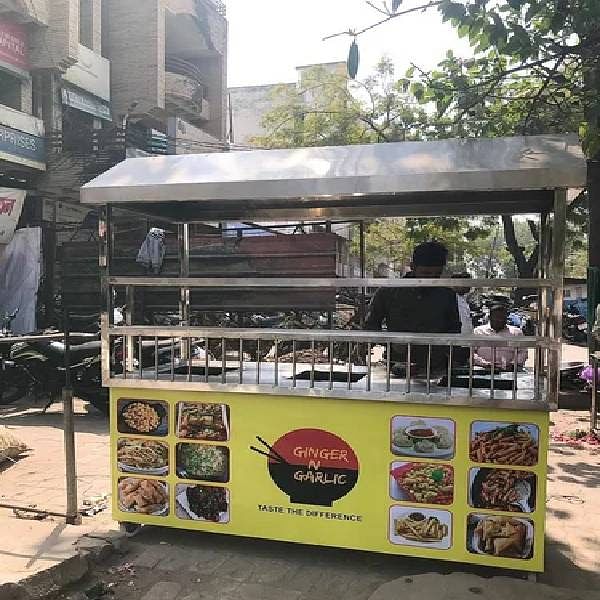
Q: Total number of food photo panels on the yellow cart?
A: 12